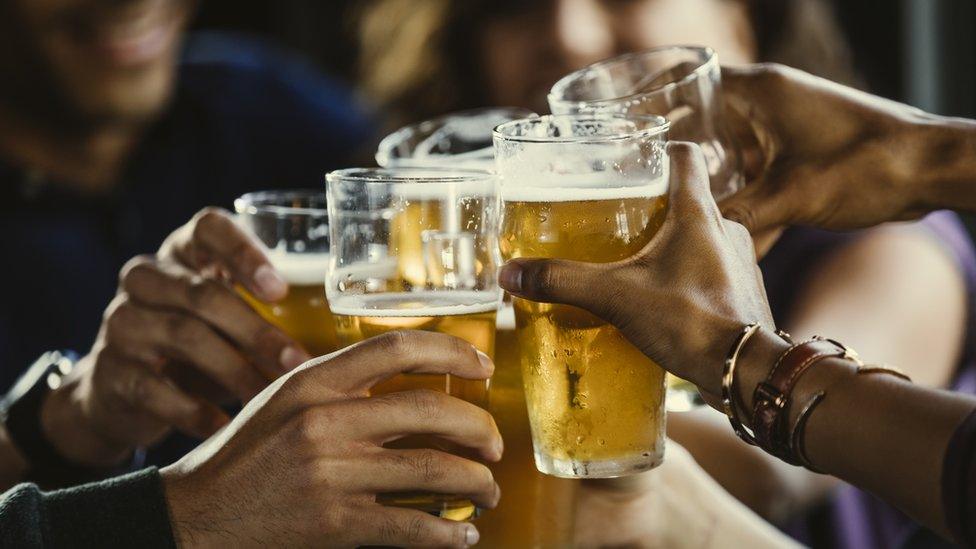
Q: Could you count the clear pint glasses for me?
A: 5